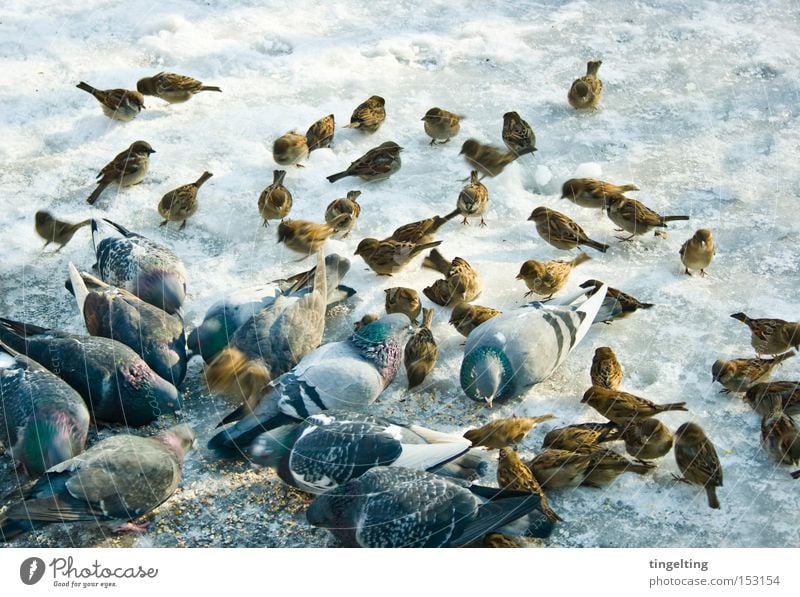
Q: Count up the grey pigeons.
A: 11